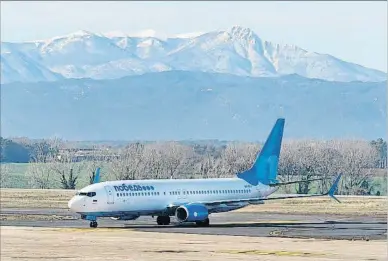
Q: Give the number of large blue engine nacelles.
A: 1